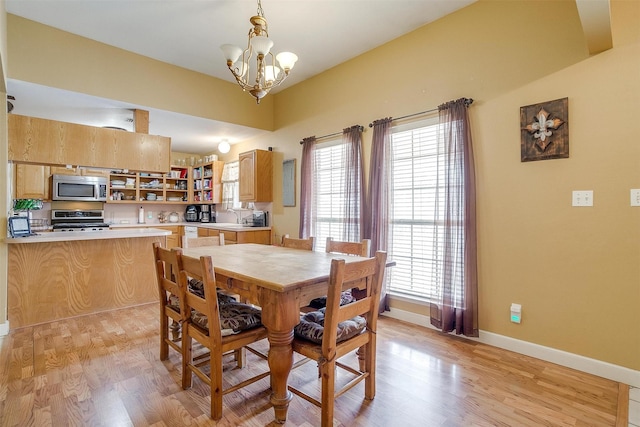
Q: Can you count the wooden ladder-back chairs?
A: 6